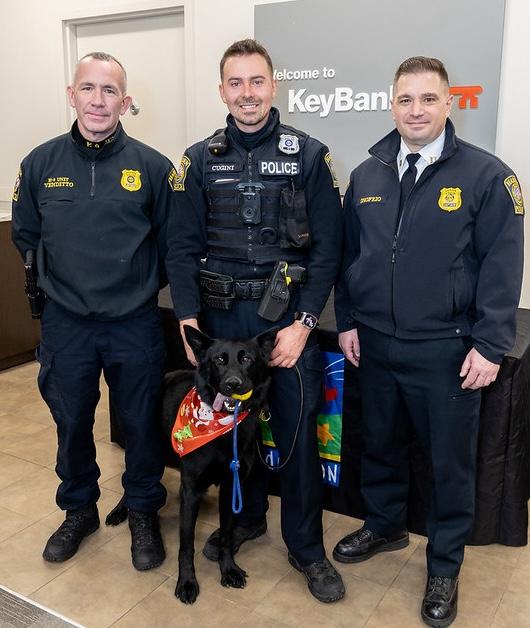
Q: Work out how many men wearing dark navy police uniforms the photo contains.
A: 3